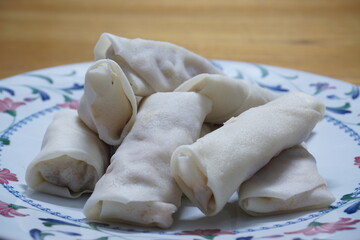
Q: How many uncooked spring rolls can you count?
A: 7